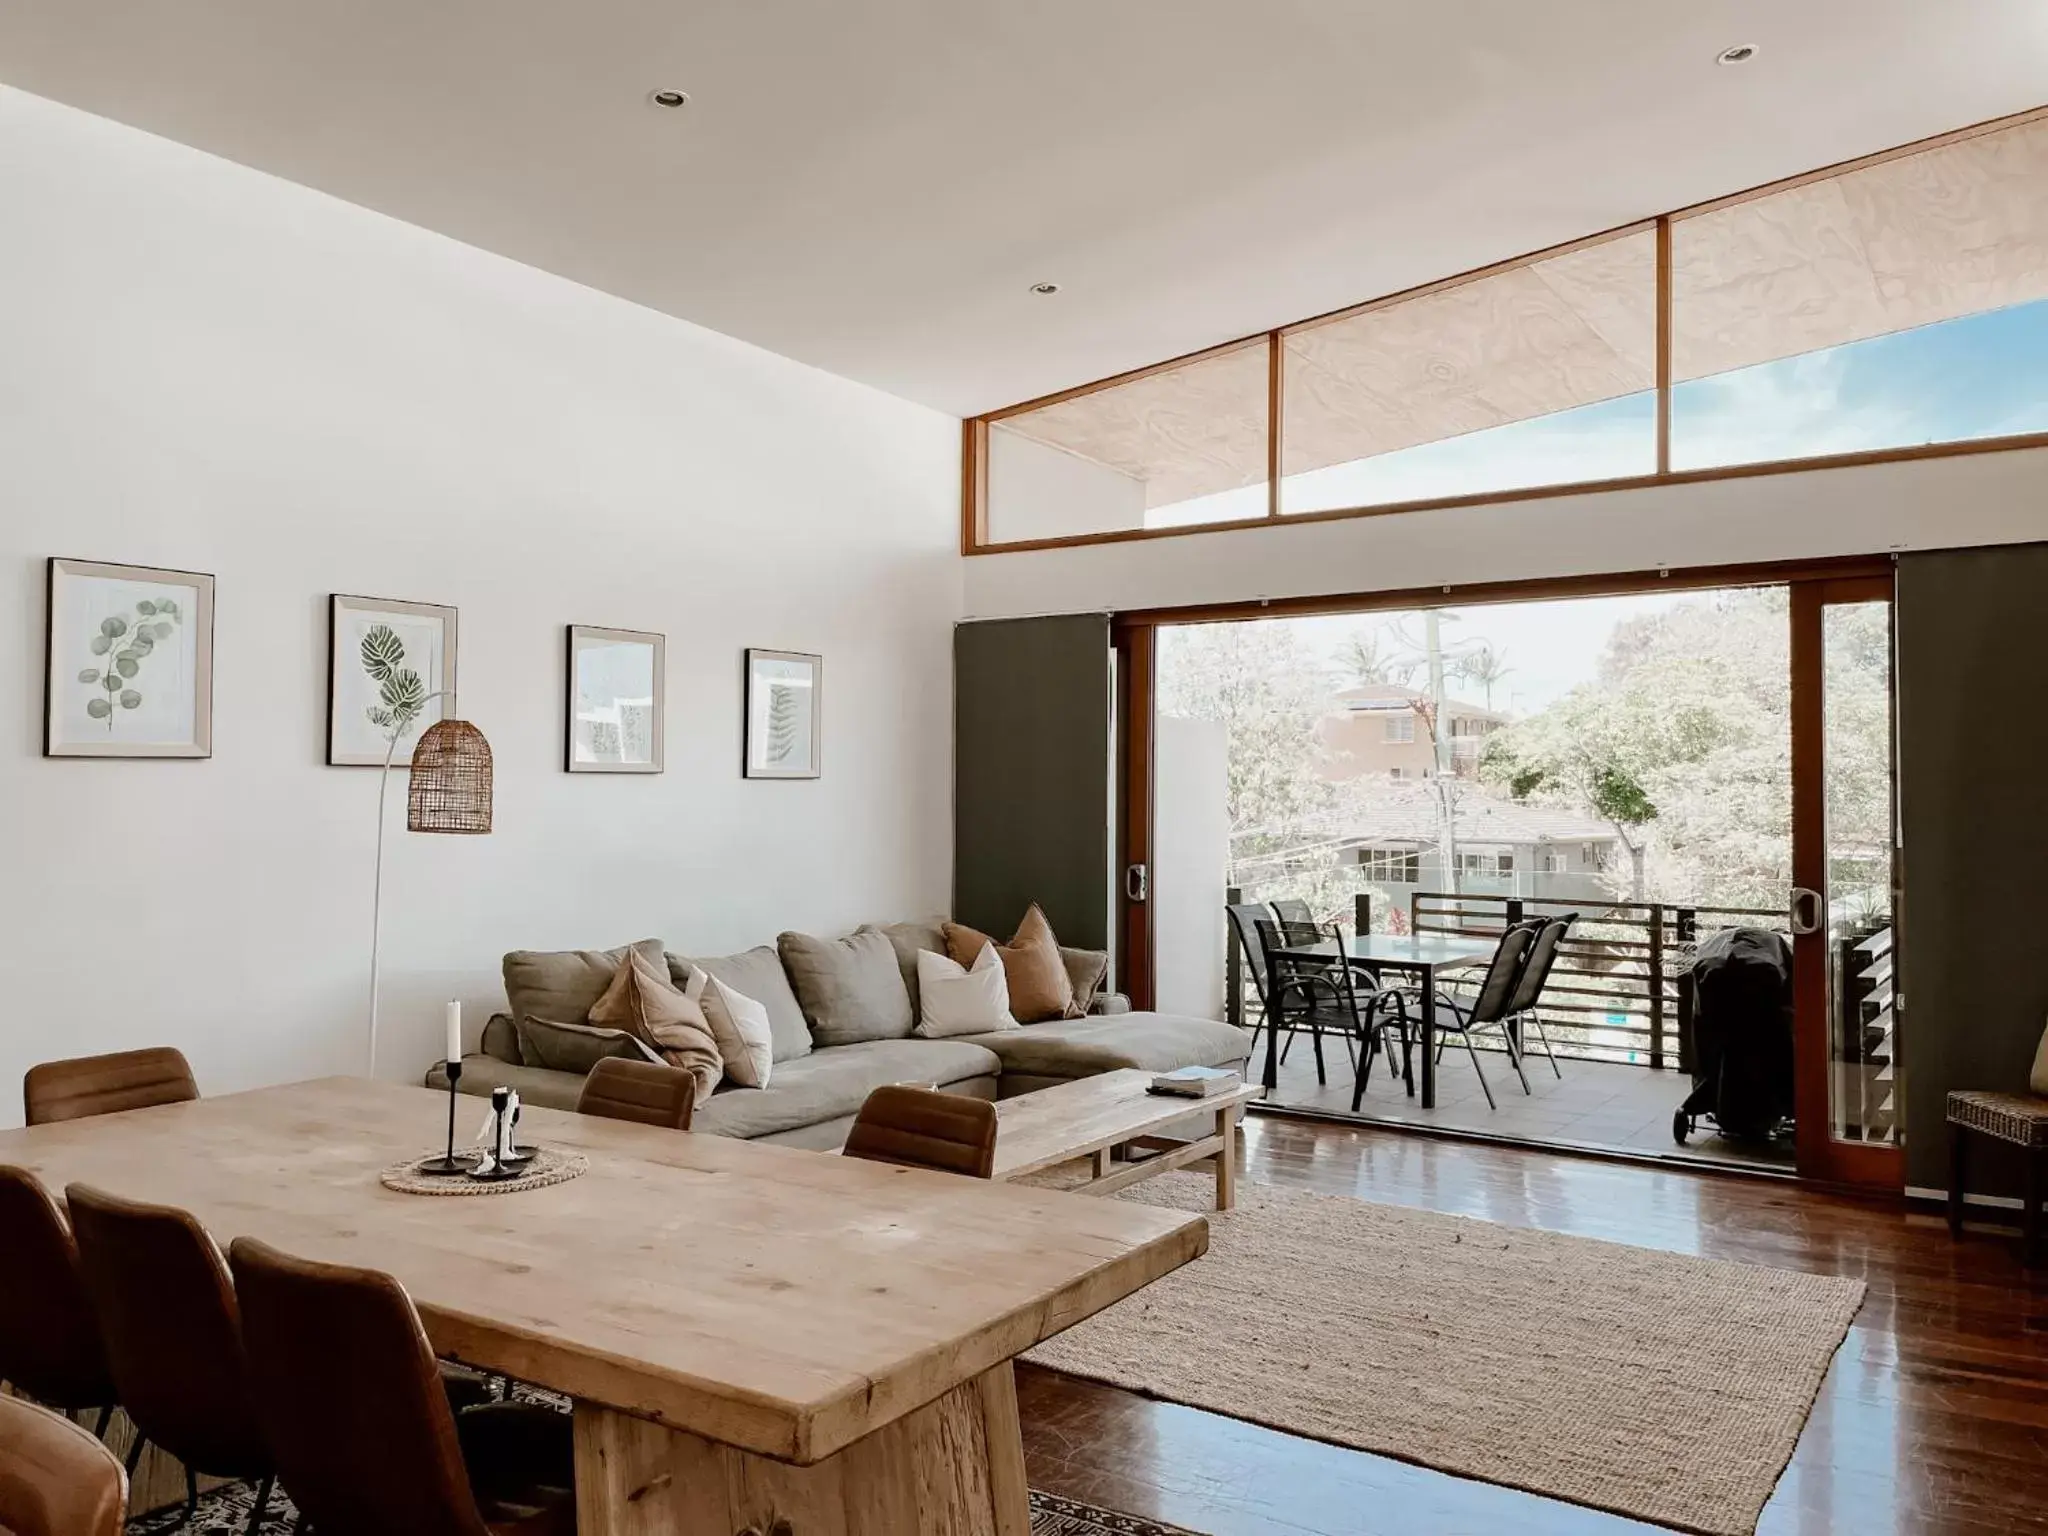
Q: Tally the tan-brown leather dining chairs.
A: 7